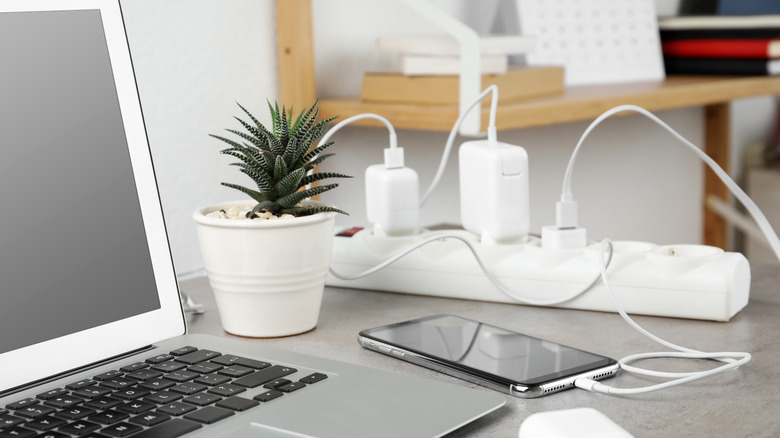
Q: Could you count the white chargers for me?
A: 3